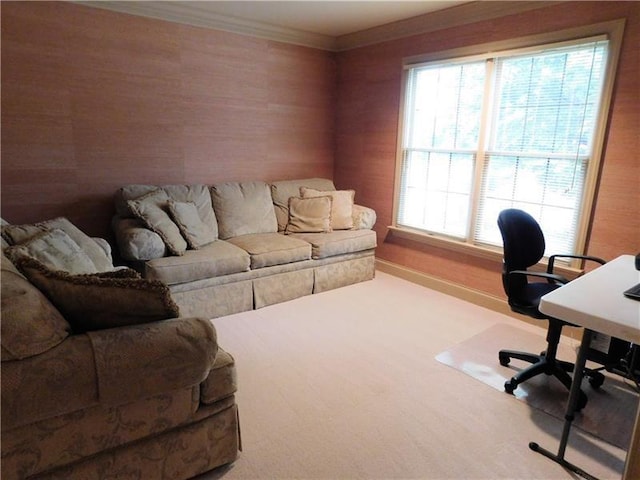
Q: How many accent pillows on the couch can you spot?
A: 4